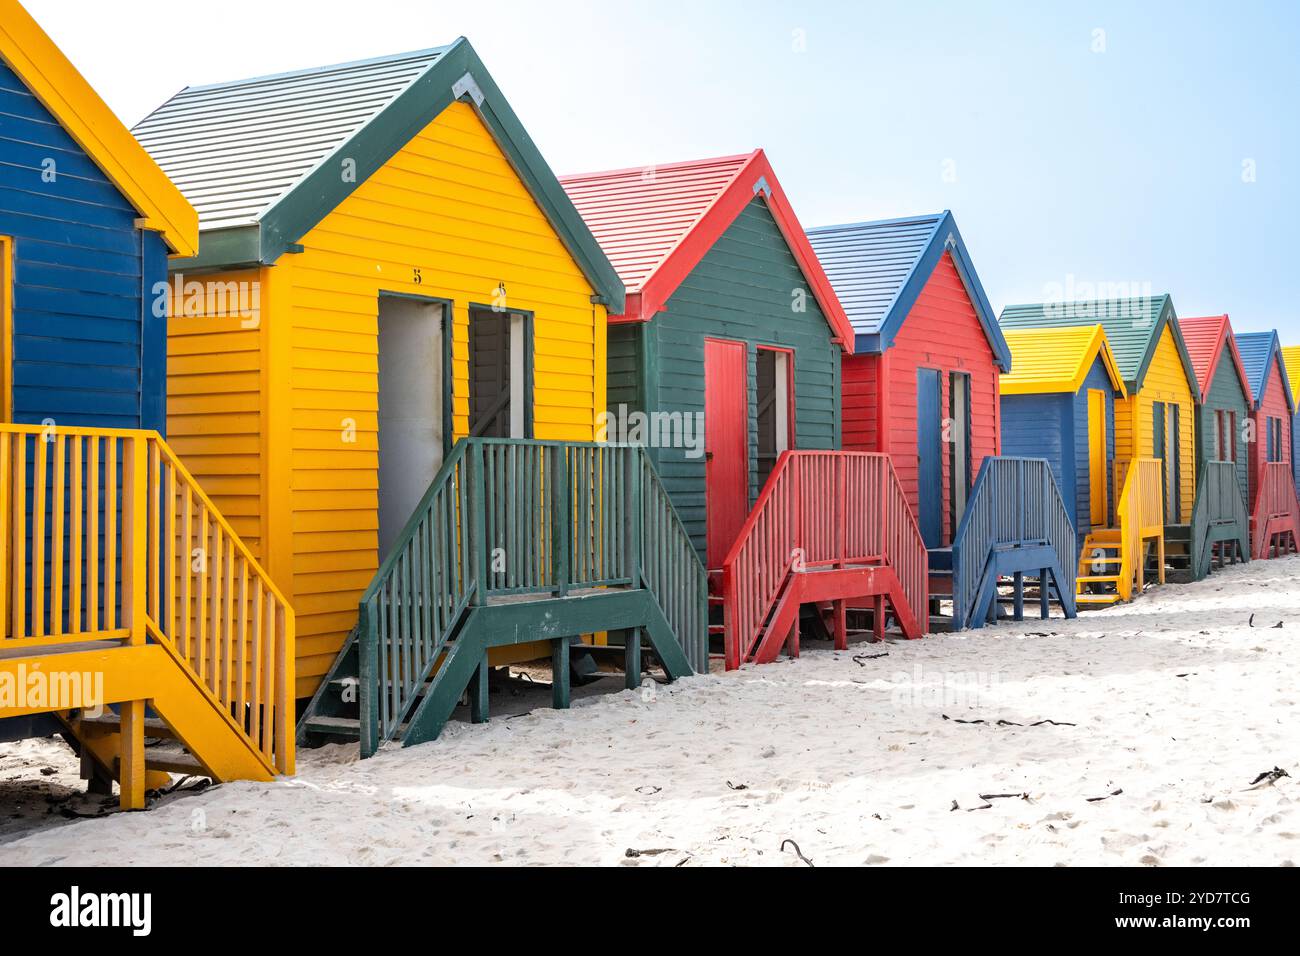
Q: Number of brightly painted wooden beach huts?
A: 9